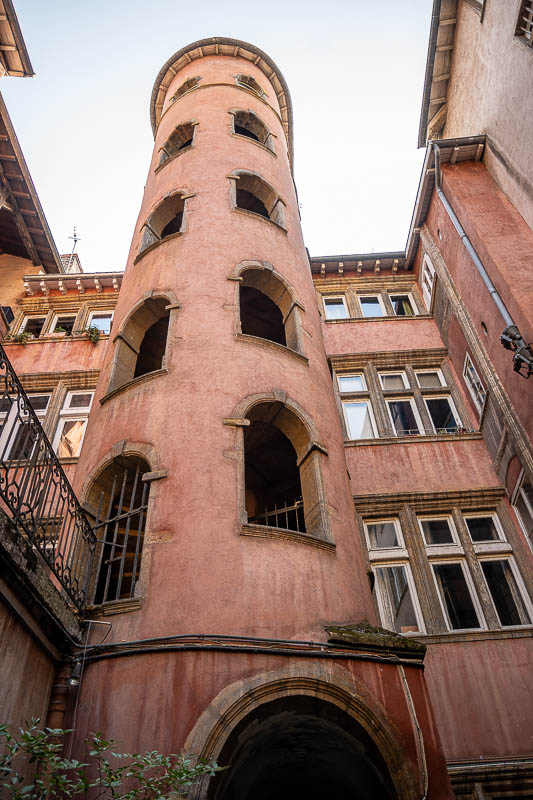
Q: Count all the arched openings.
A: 11